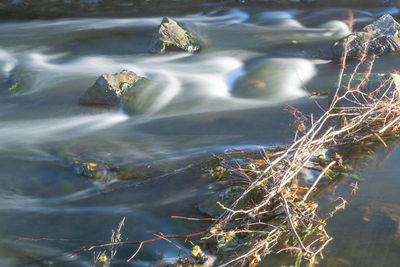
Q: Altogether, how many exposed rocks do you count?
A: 3